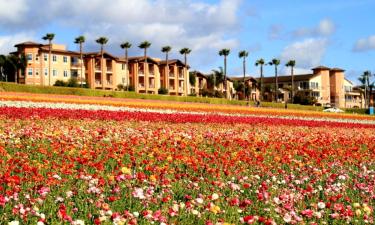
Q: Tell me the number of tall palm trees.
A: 12